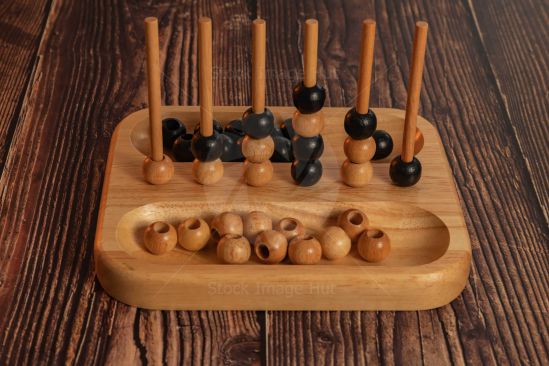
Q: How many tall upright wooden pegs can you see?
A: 6